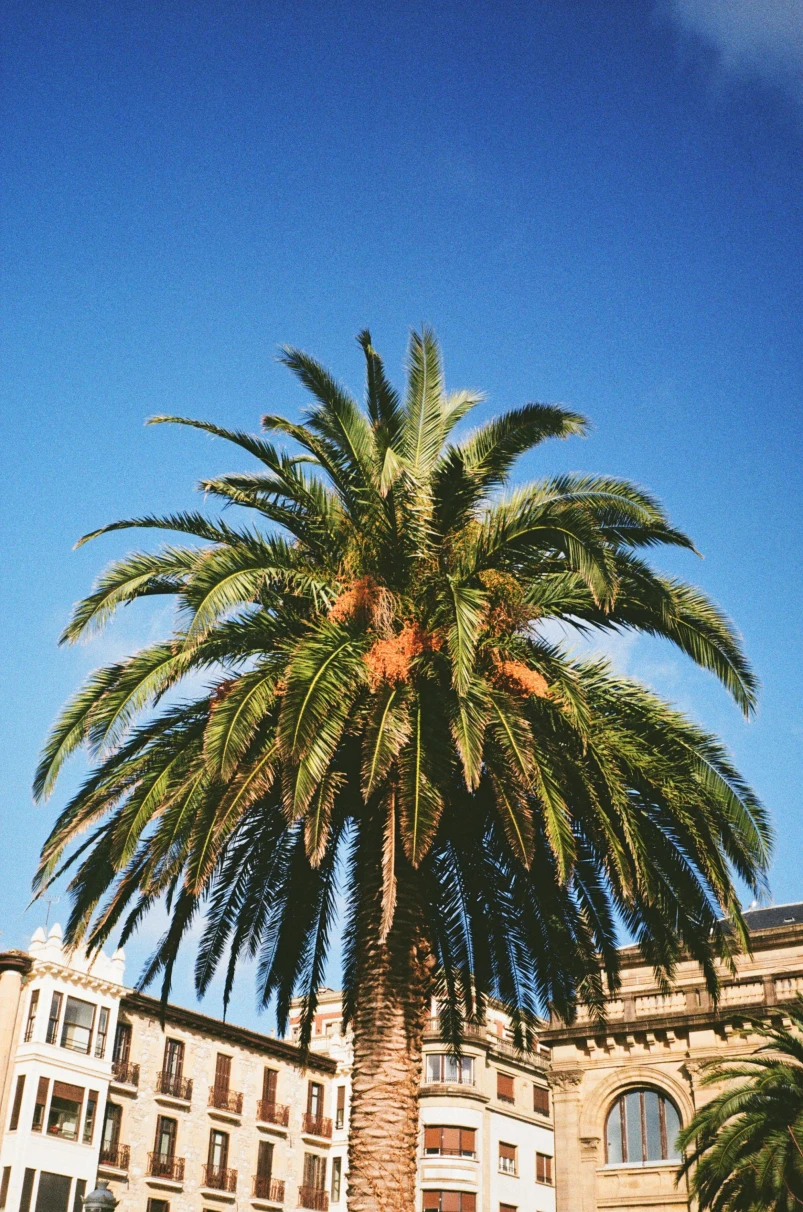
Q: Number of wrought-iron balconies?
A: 10